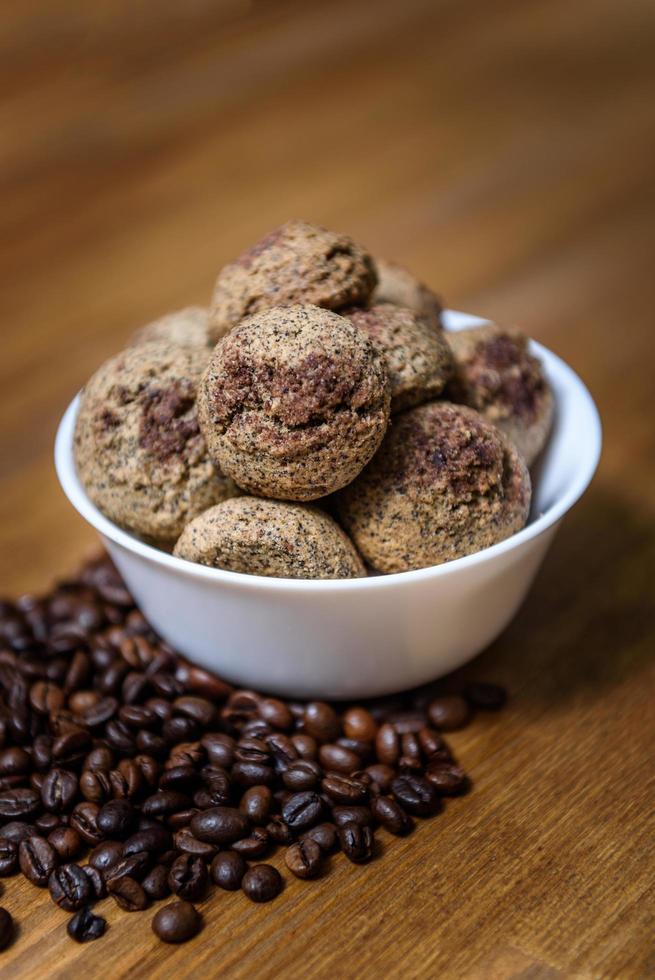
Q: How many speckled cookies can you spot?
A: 9